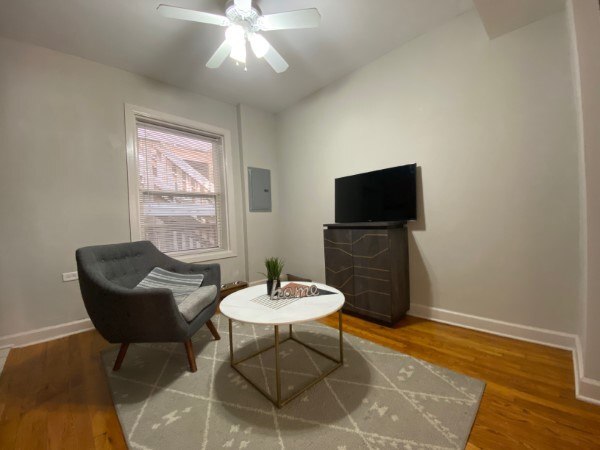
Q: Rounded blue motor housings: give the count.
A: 0